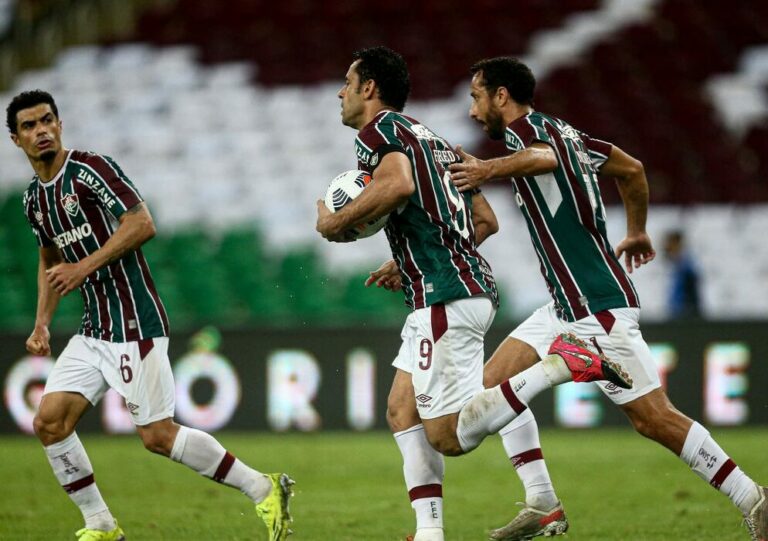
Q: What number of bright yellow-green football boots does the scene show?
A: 2